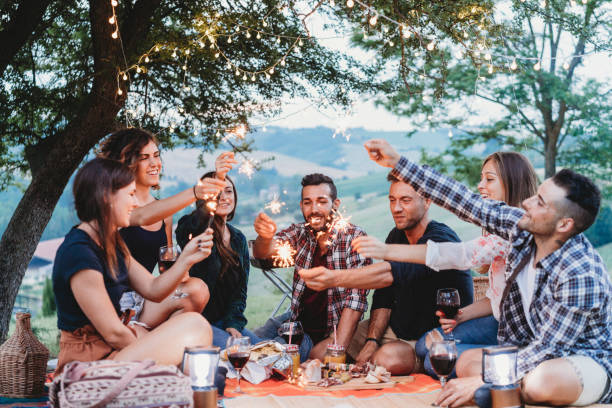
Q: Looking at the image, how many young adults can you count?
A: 7